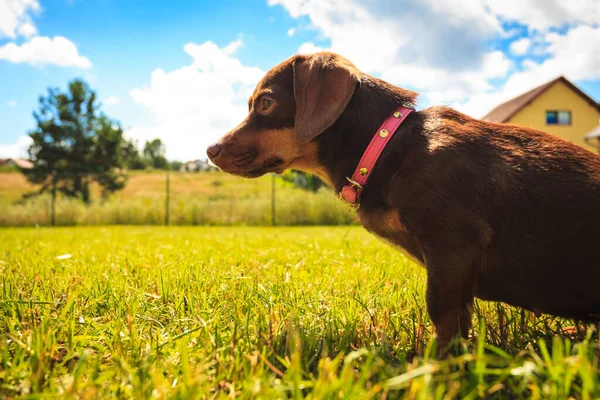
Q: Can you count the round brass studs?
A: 3